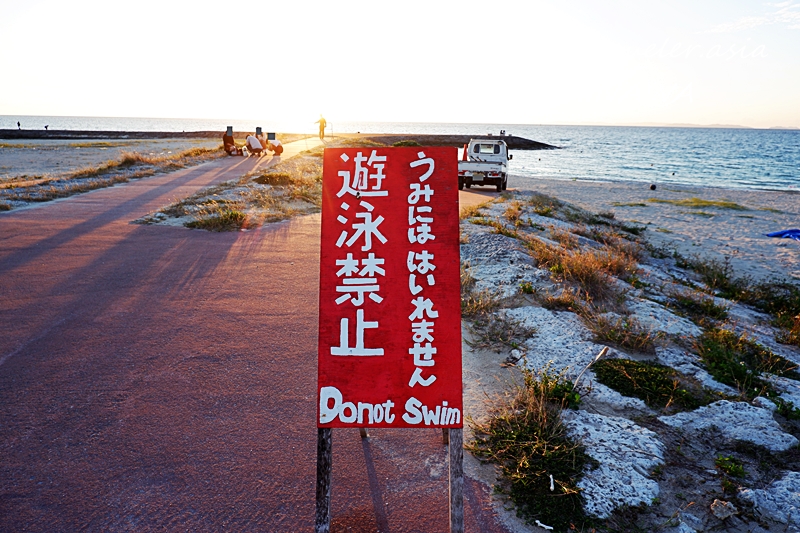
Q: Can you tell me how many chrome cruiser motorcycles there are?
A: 0